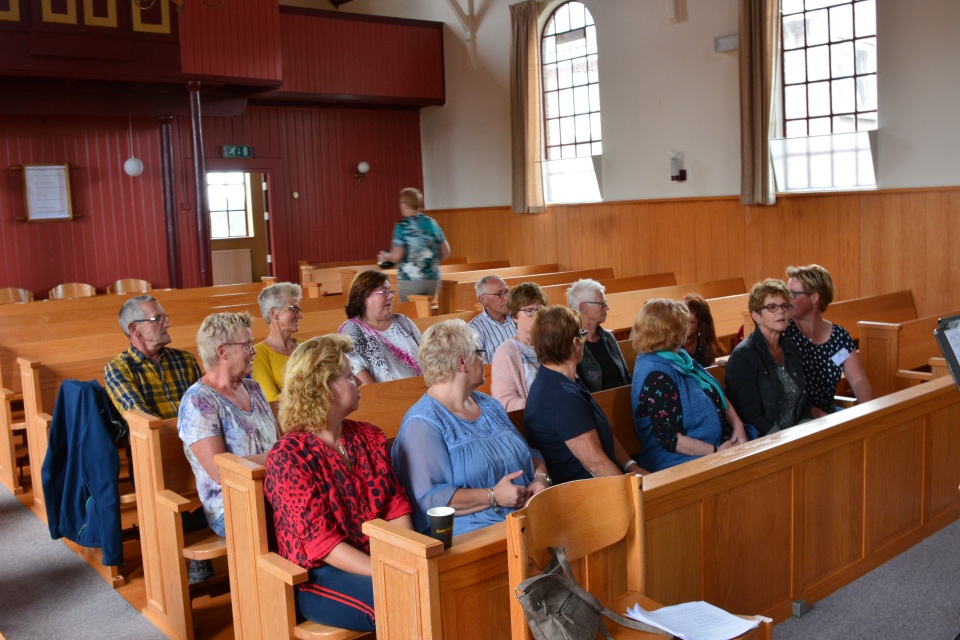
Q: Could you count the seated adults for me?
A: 14